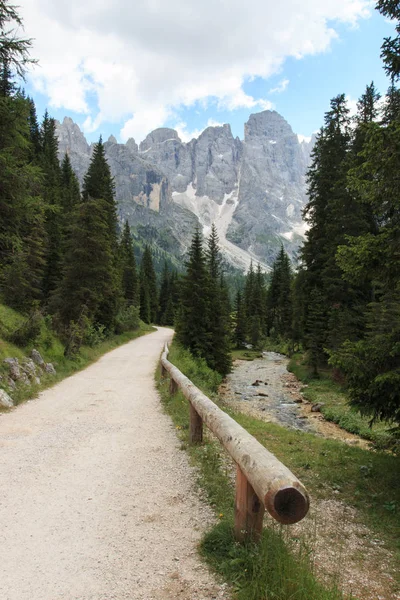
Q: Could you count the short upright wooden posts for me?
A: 4